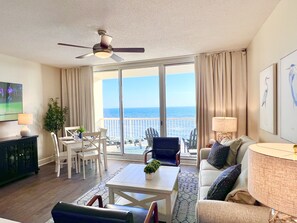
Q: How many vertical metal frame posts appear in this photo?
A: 2